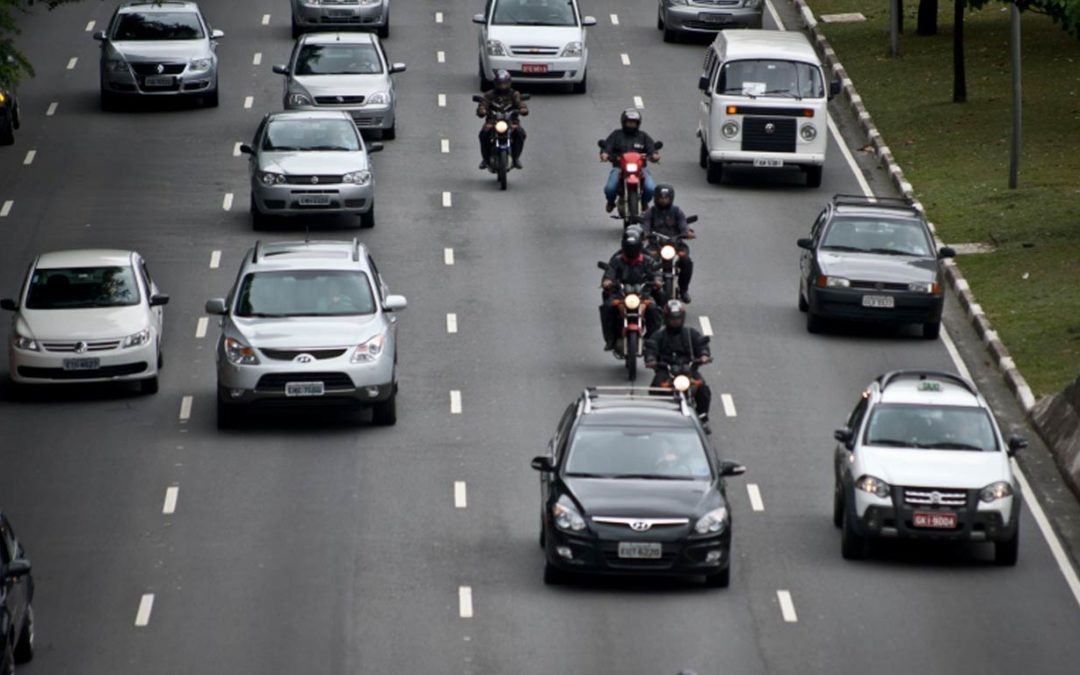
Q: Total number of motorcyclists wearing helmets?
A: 5